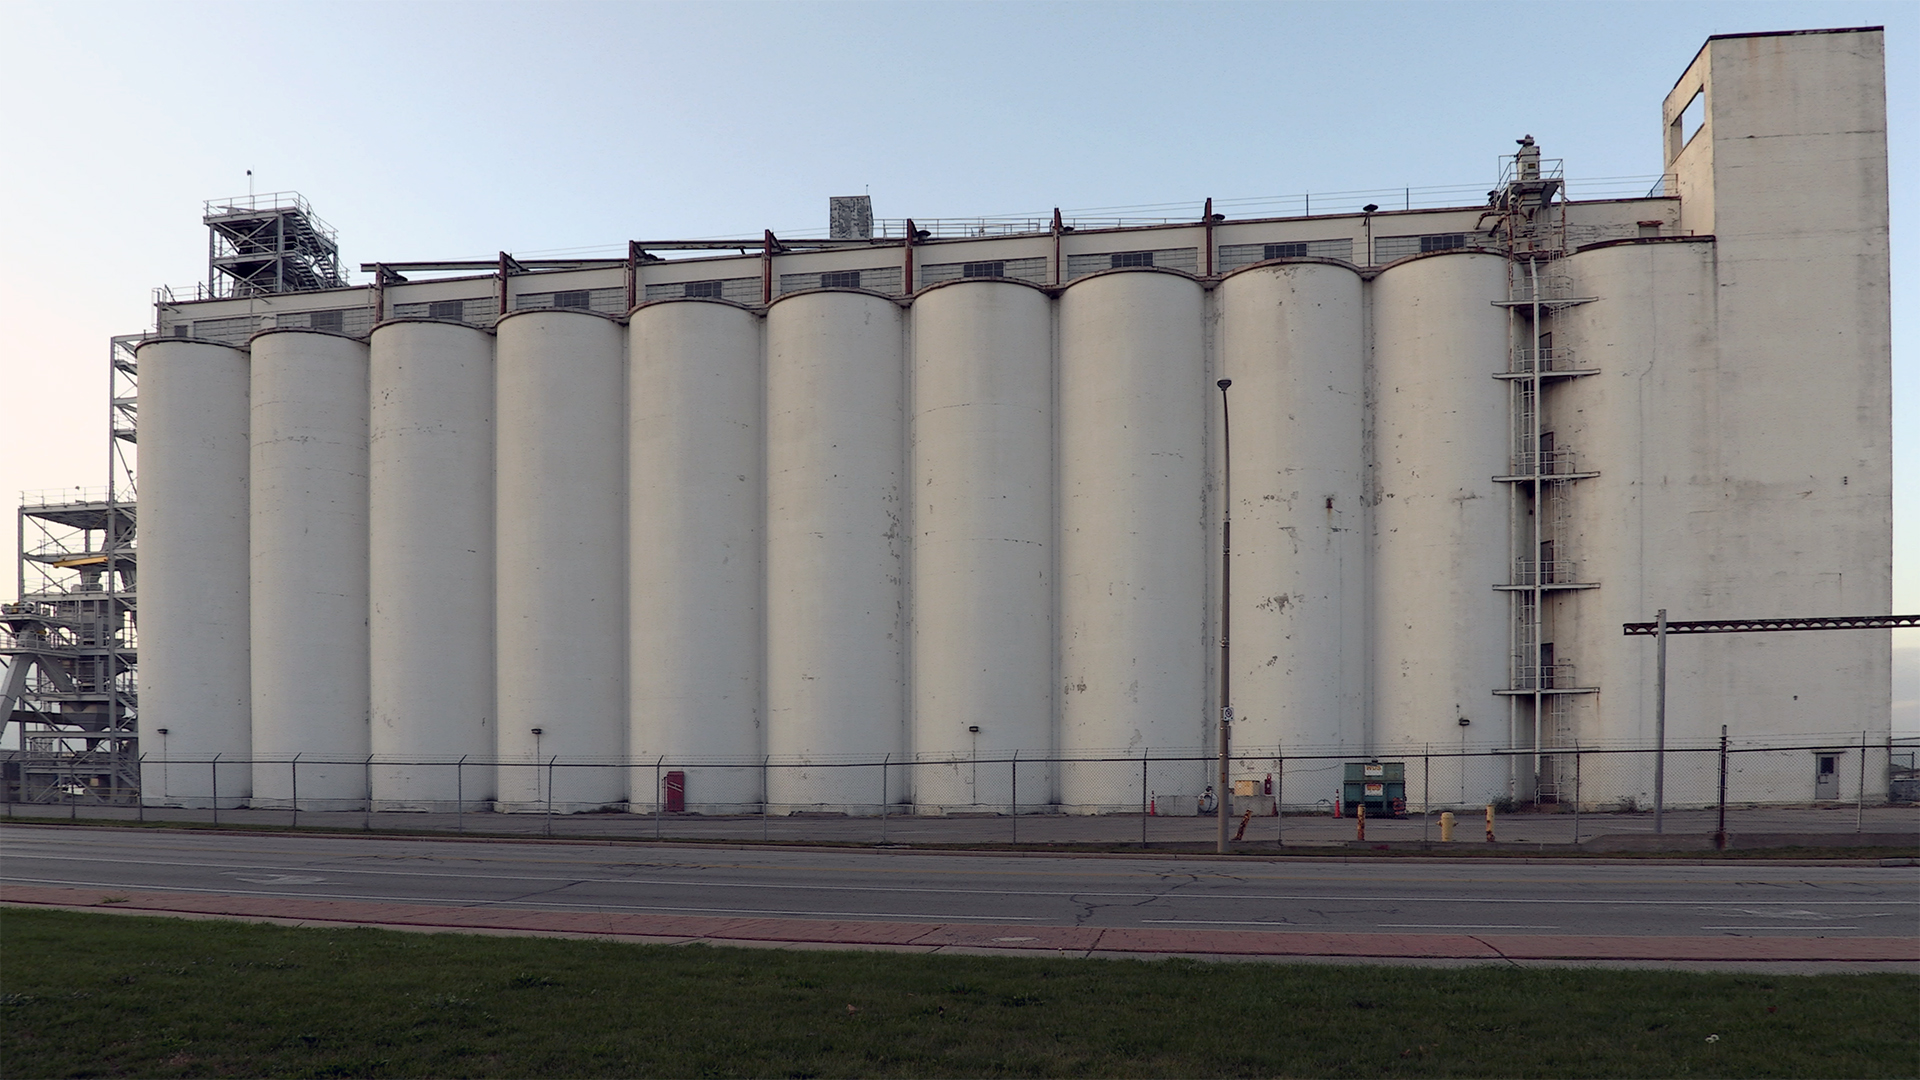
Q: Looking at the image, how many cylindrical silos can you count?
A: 11